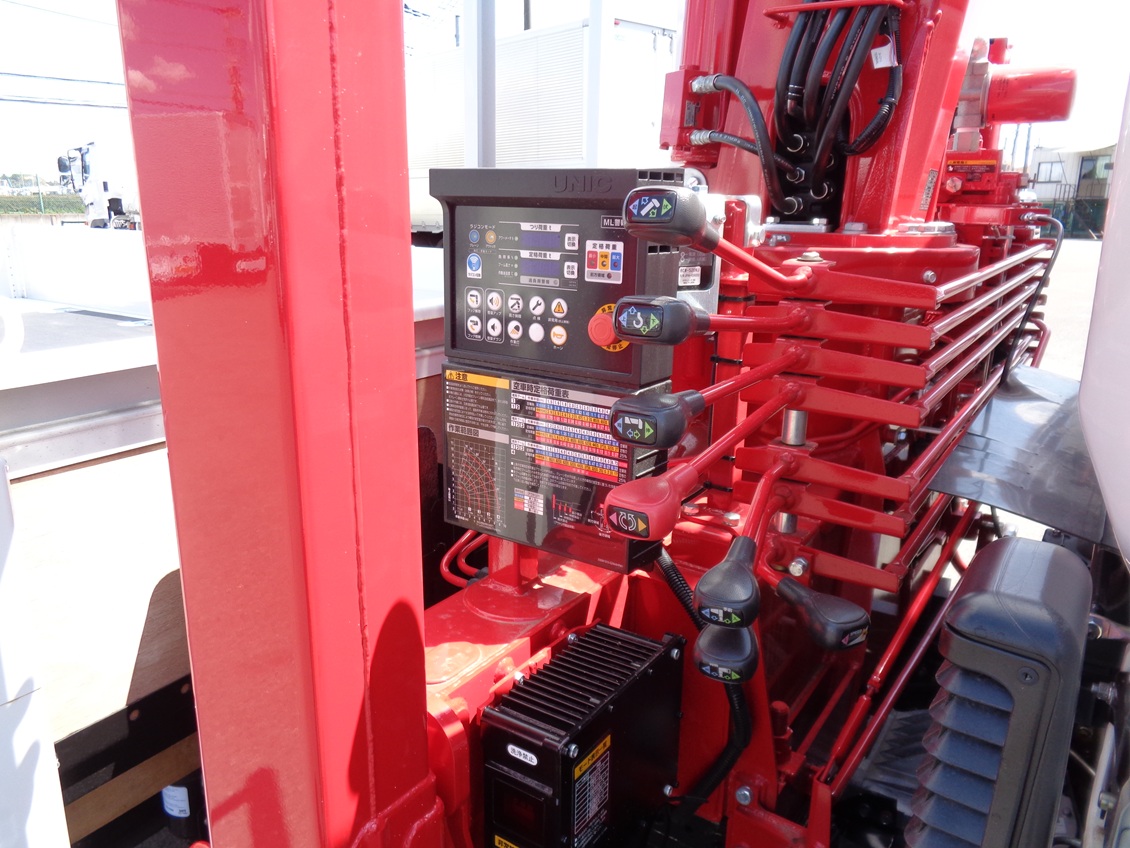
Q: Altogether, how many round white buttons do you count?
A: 10